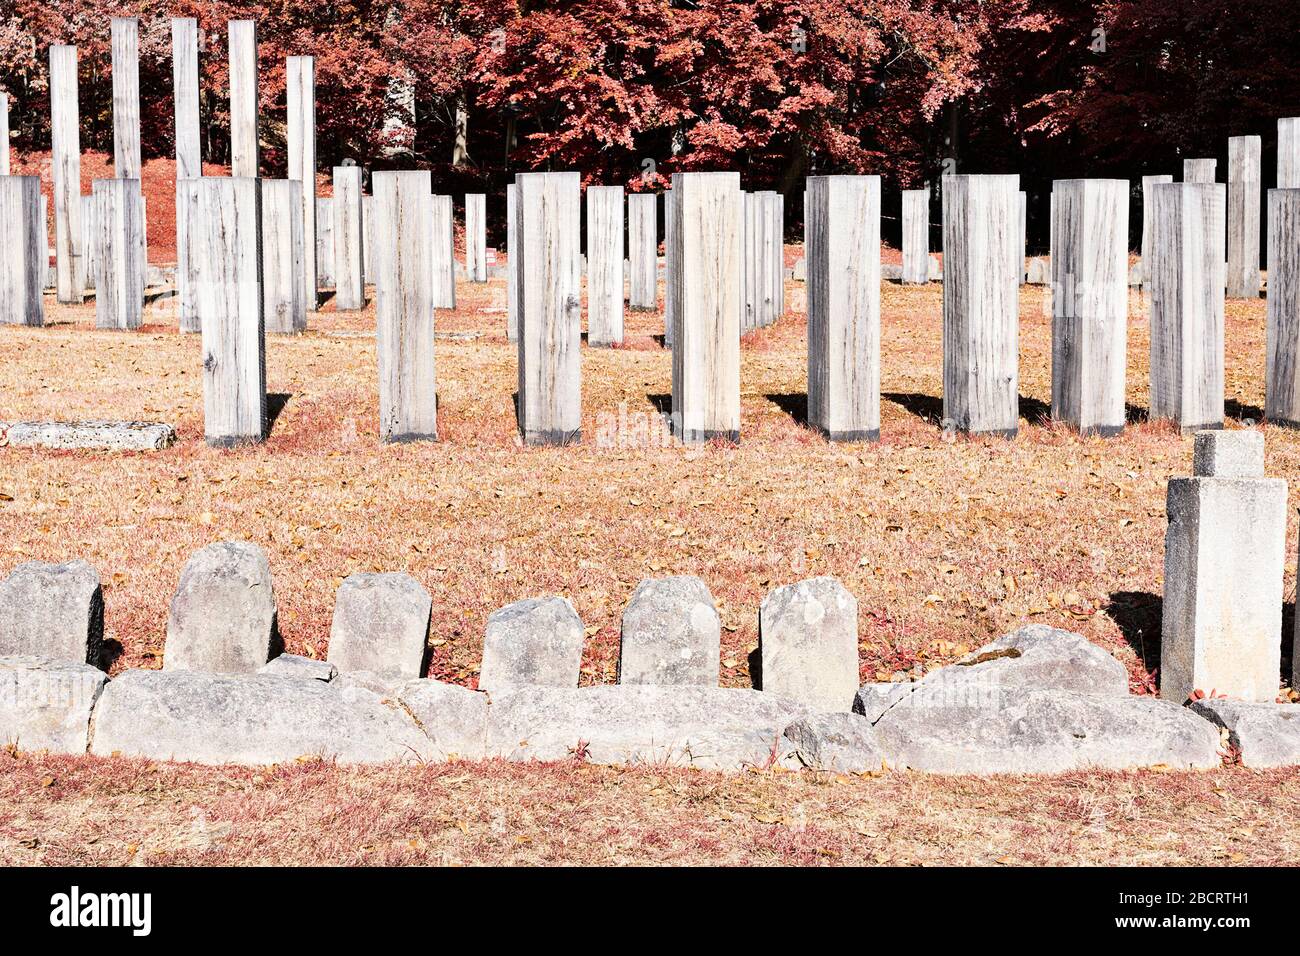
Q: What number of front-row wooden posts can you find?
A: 9